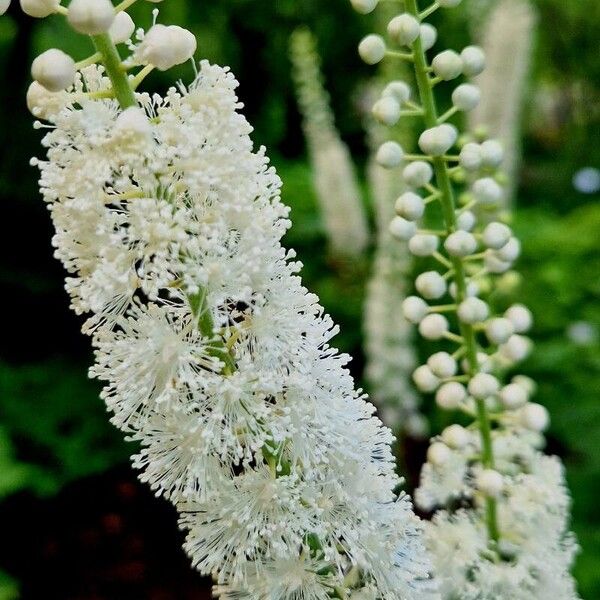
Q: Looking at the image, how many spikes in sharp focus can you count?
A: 2